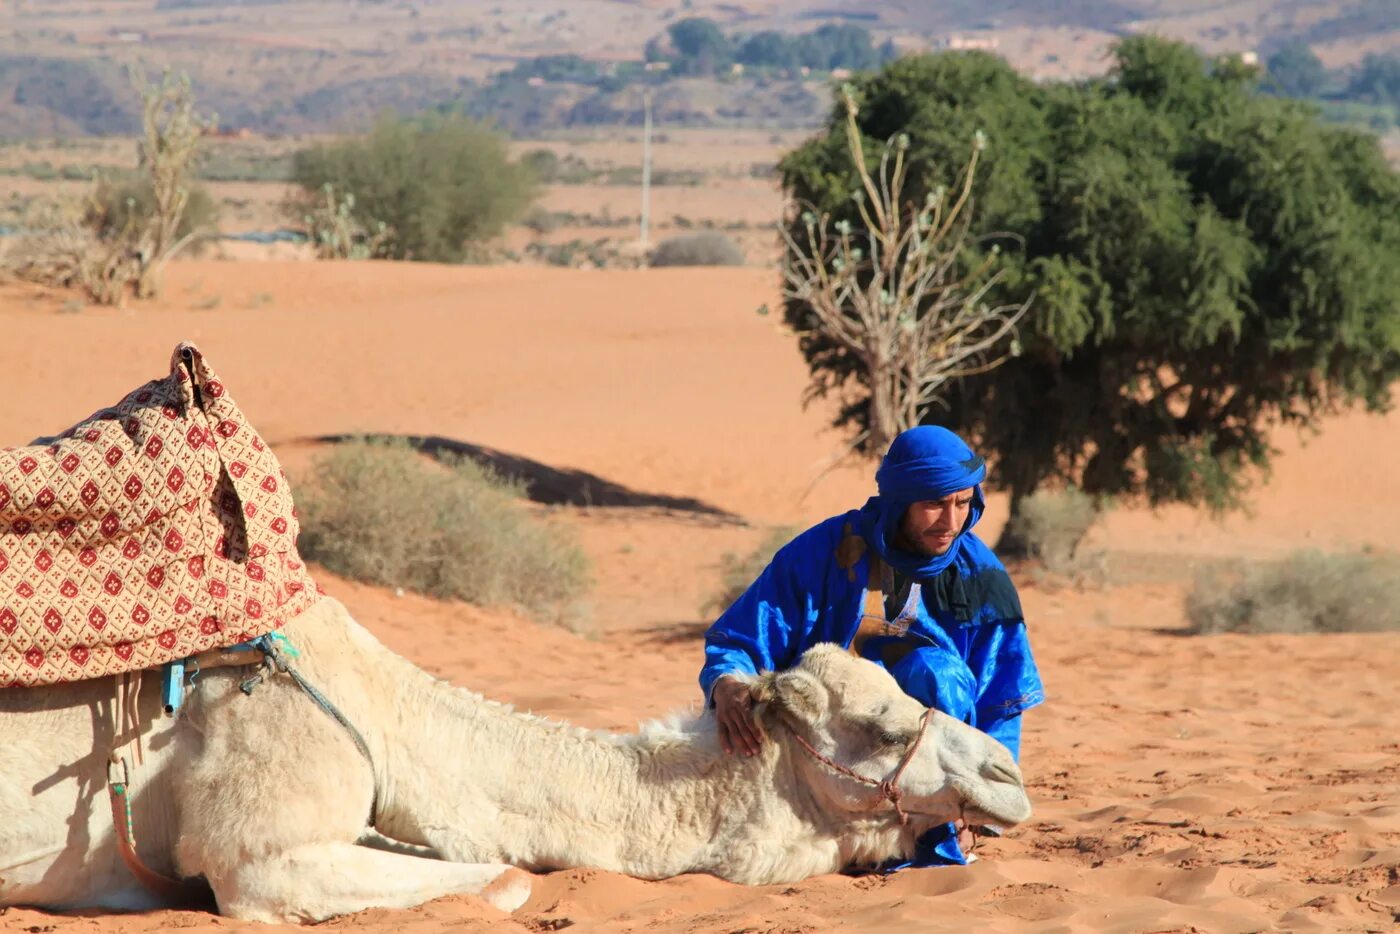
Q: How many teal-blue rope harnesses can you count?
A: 1